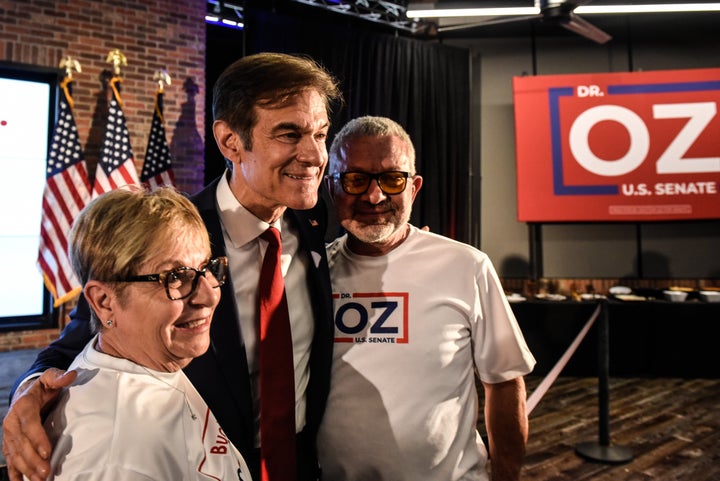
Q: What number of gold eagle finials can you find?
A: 3